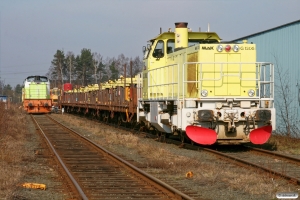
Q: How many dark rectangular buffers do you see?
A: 2